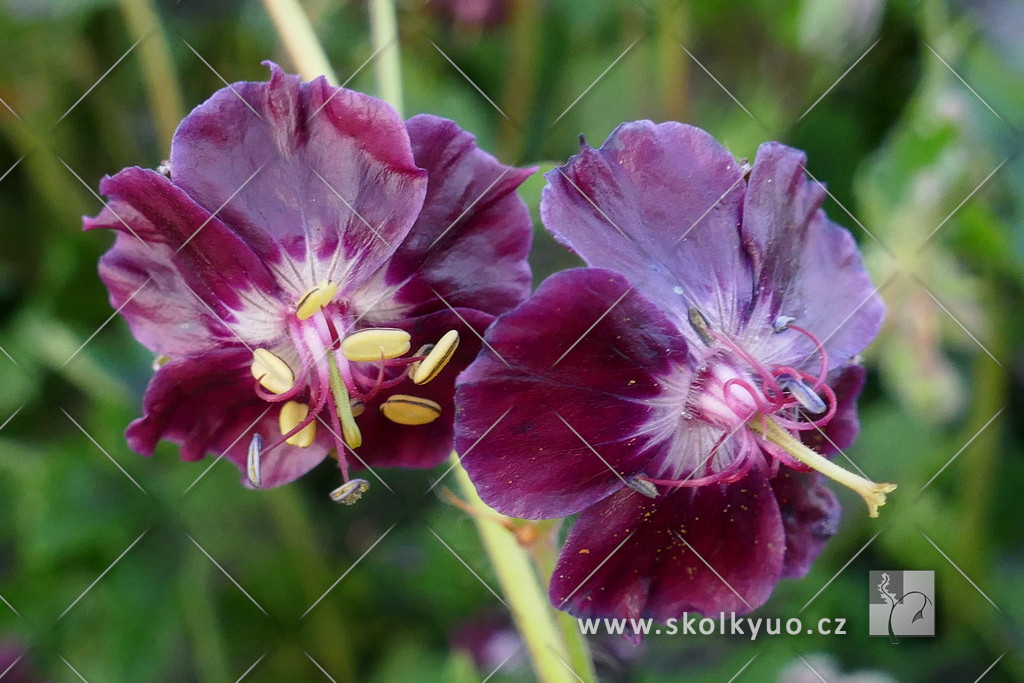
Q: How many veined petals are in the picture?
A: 10